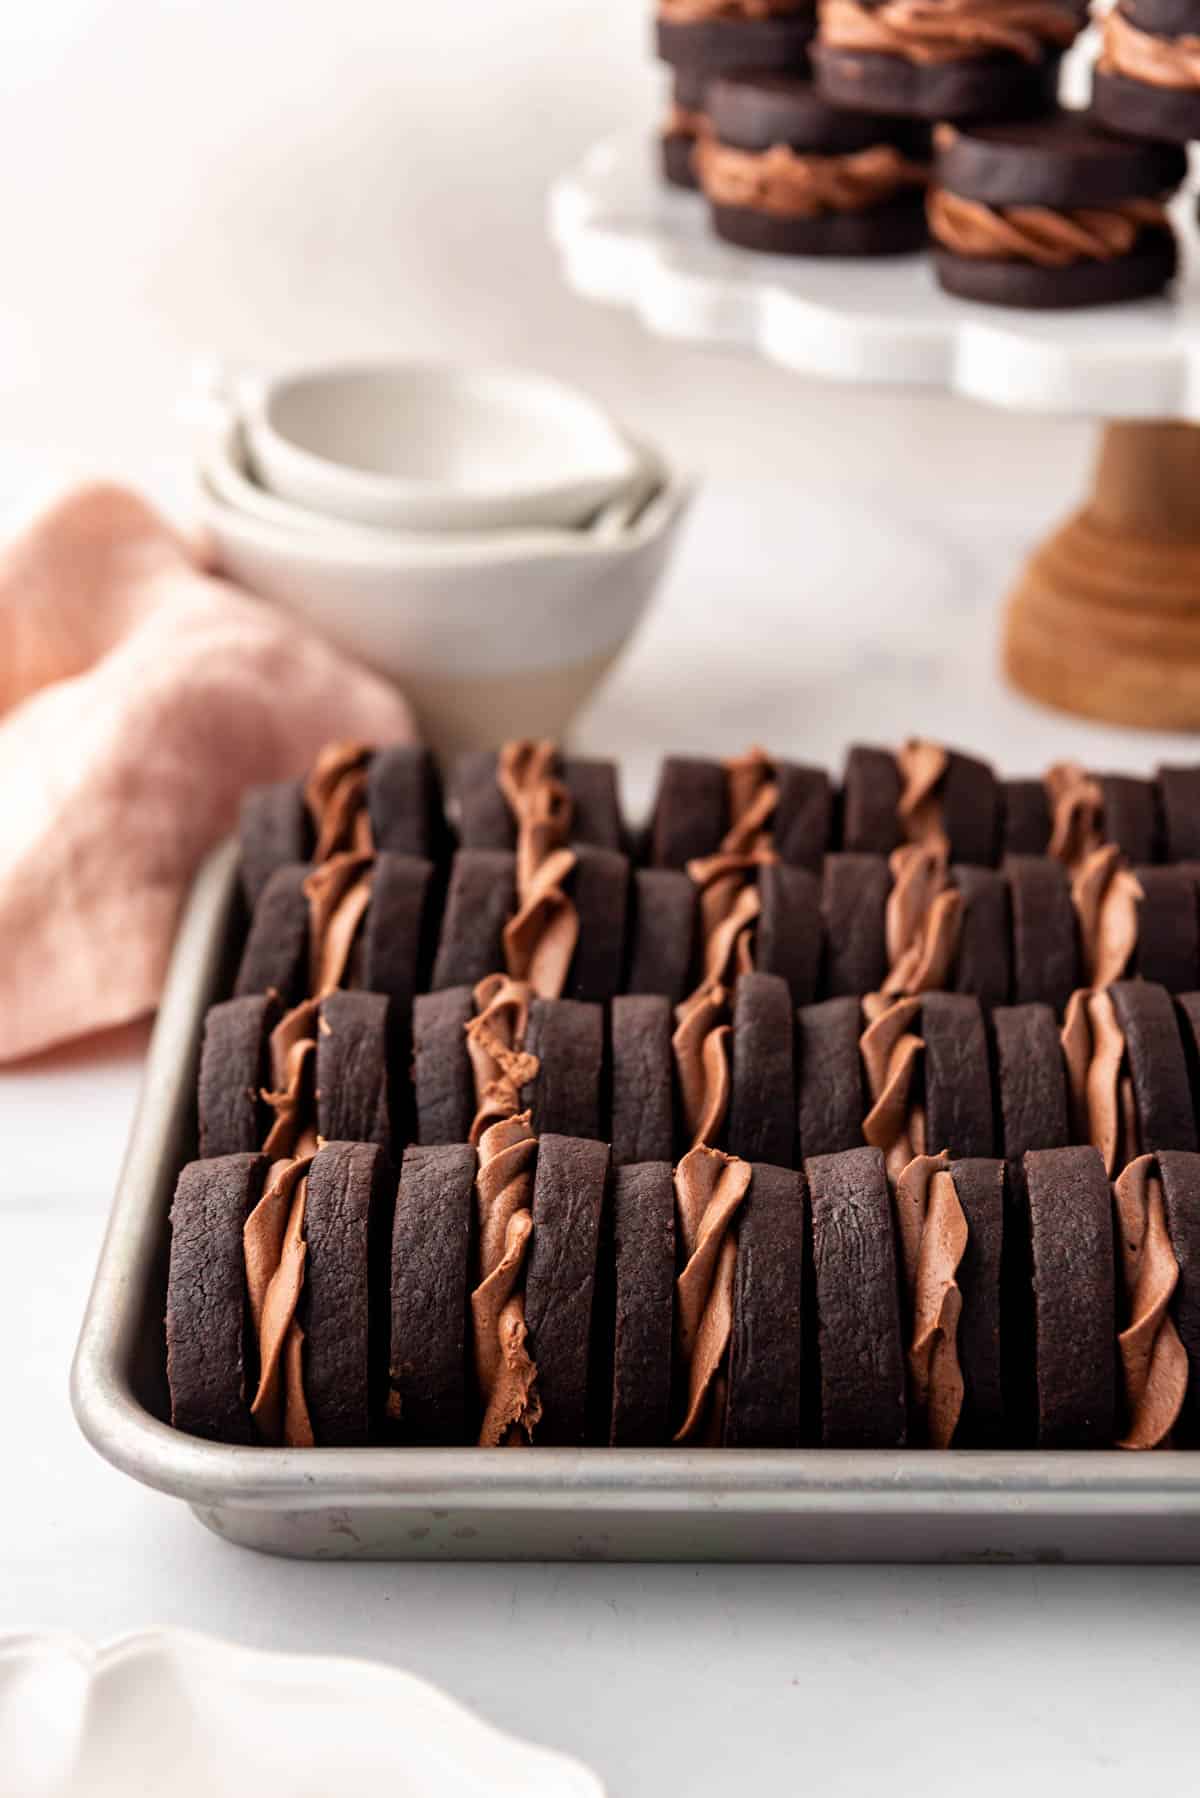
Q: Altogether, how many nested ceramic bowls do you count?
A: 3